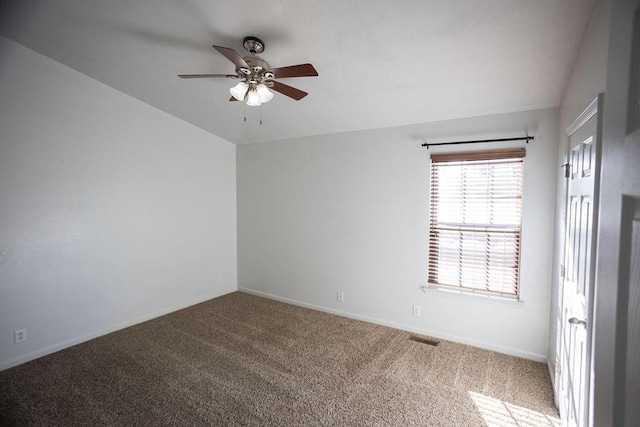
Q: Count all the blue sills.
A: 0